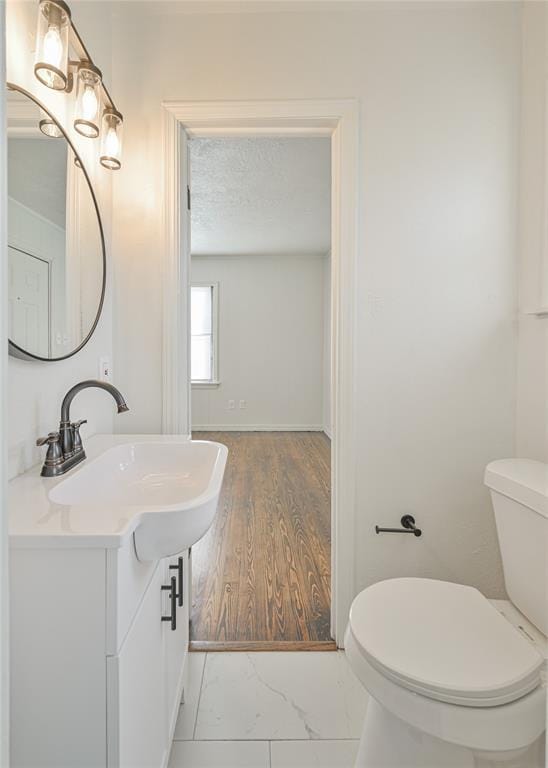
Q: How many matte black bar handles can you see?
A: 2